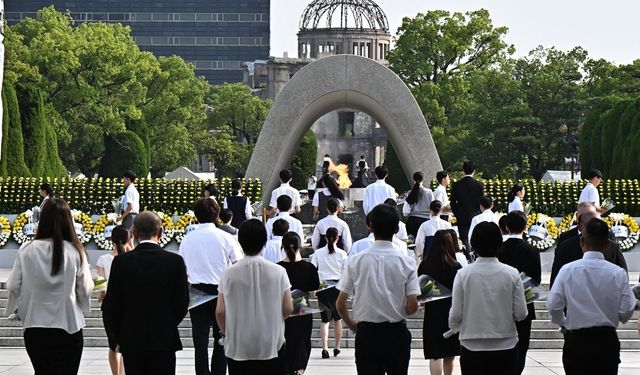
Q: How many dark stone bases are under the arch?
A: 1